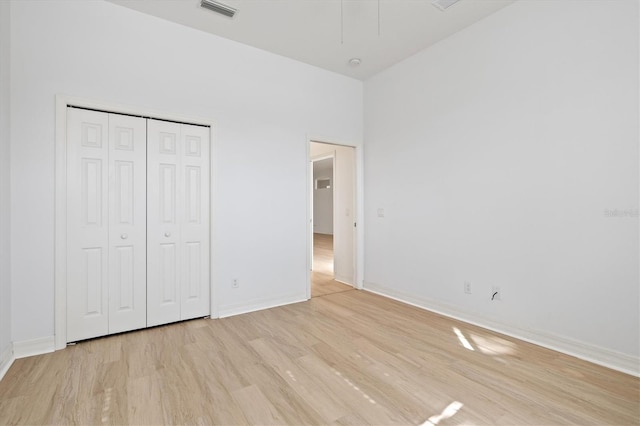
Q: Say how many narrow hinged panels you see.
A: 4